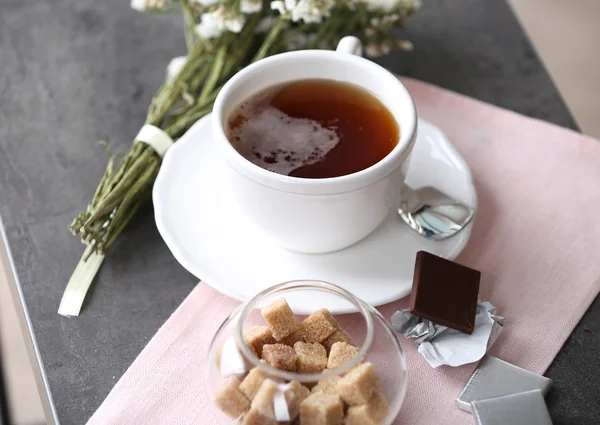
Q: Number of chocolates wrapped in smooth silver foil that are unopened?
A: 2